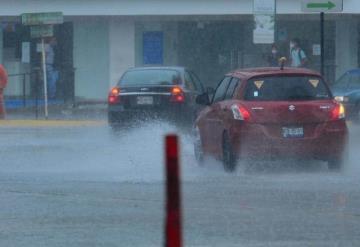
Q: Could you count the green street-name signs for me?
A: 2